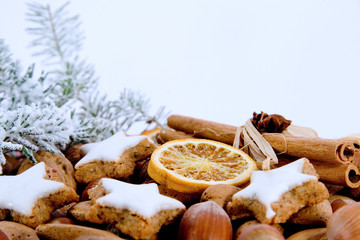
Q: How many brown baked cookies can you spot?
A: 4